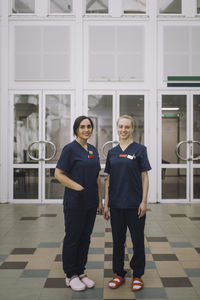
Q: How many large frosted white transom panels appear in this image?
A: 3